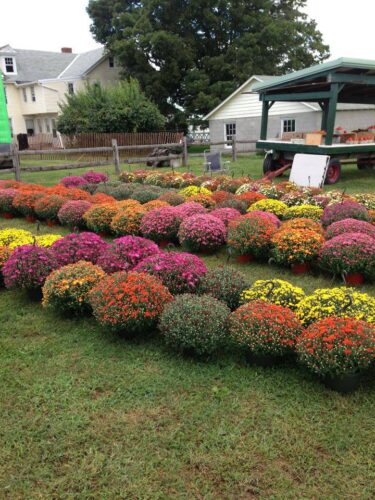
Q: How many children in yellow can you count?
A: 0